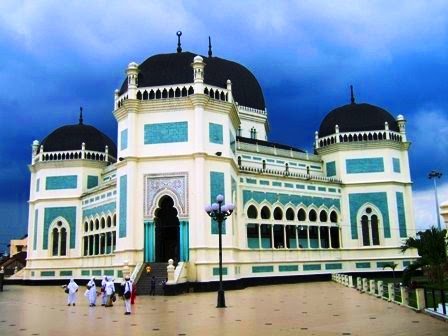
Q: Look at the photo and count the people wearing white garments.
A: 5